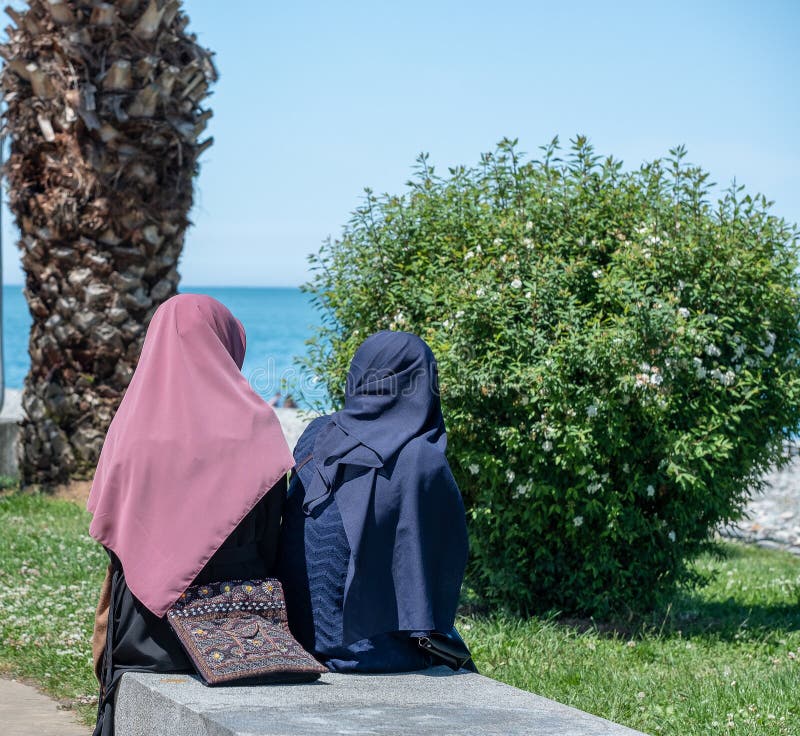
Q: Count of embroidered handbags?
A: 1